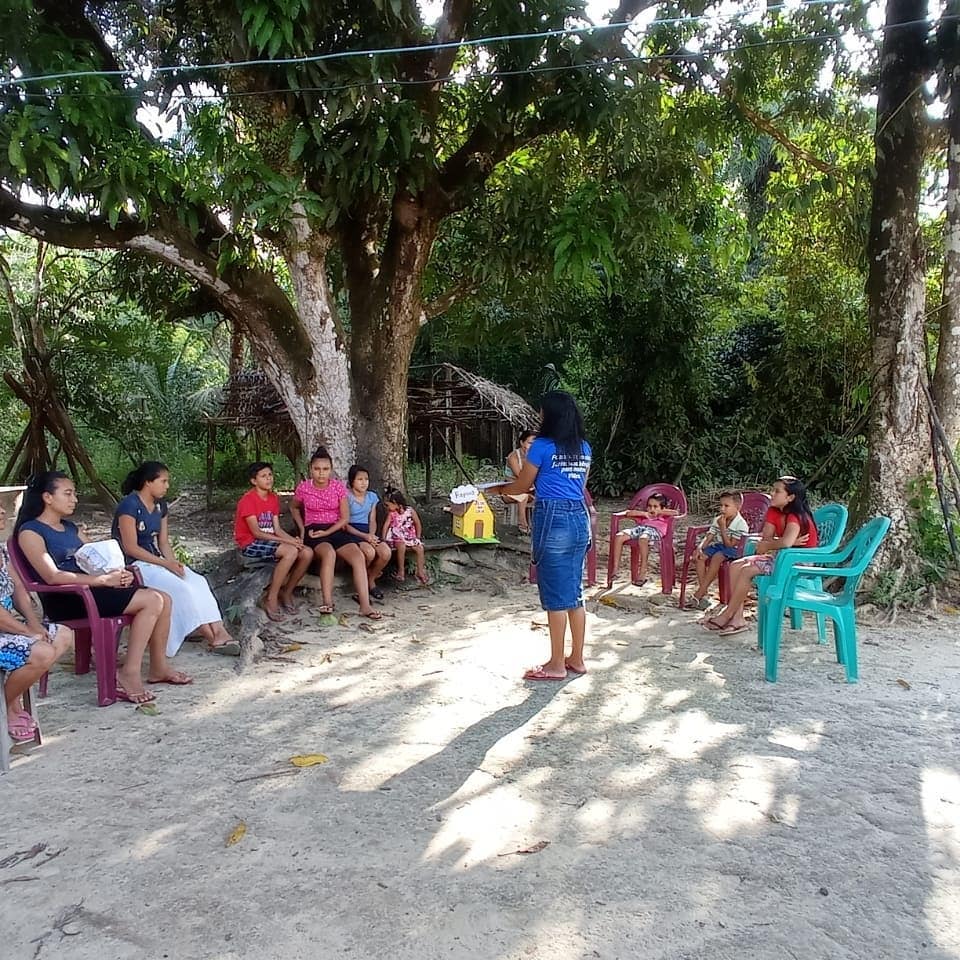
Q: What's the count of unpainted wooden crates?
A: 0